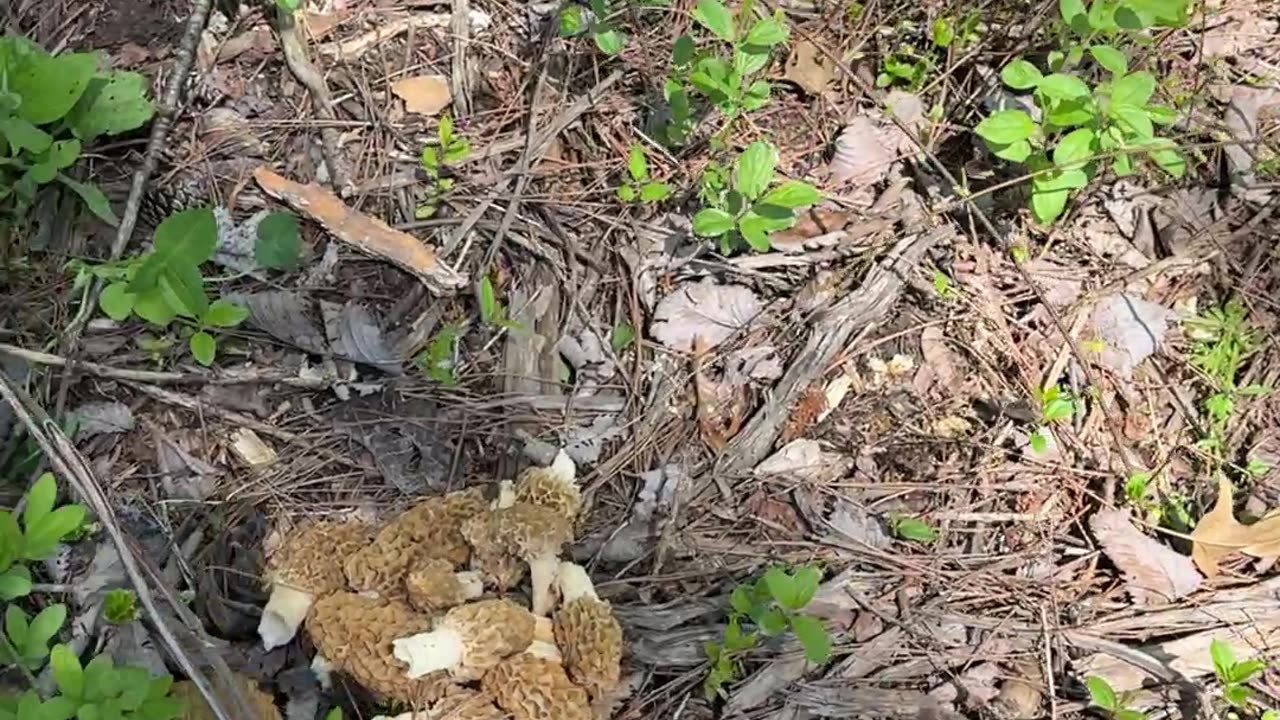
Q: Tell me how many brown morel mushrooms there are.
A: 11